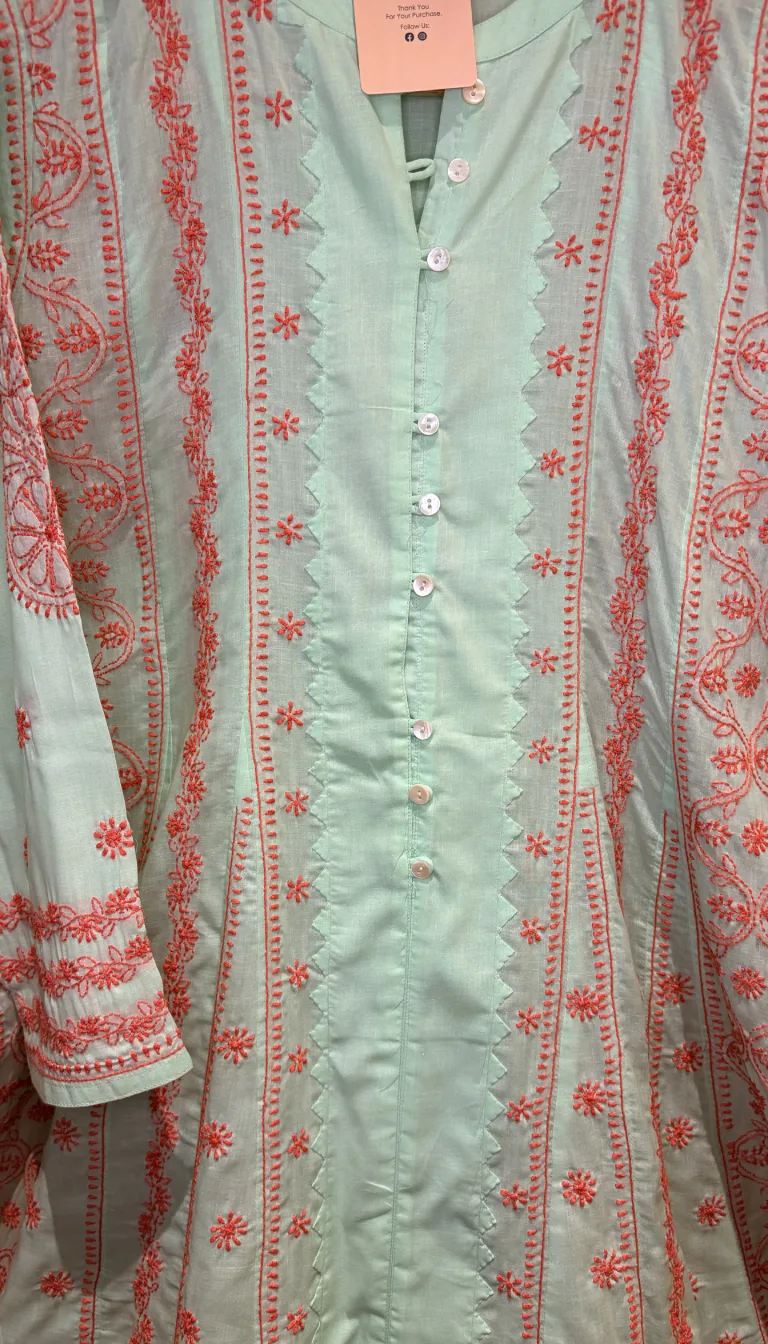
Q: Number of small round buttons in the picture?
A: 9